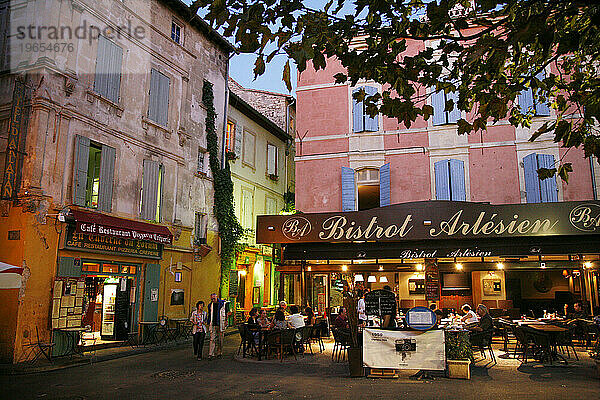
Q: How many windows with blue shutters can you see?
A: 6